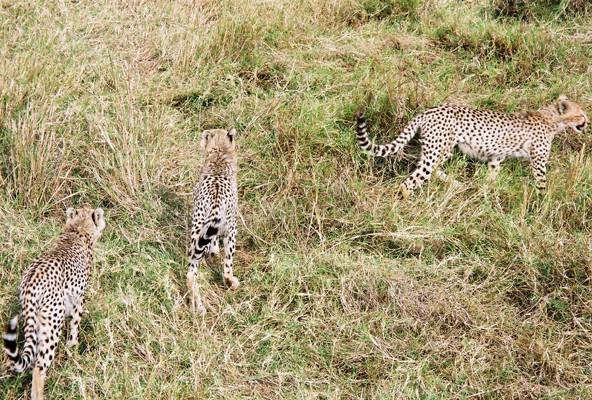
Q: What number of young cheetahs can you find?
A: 3